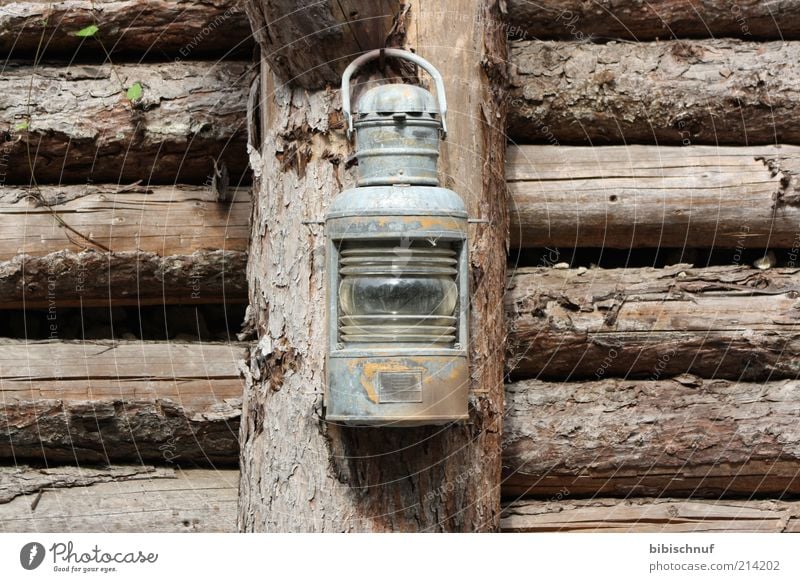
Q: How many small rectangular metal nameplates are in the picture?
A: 1